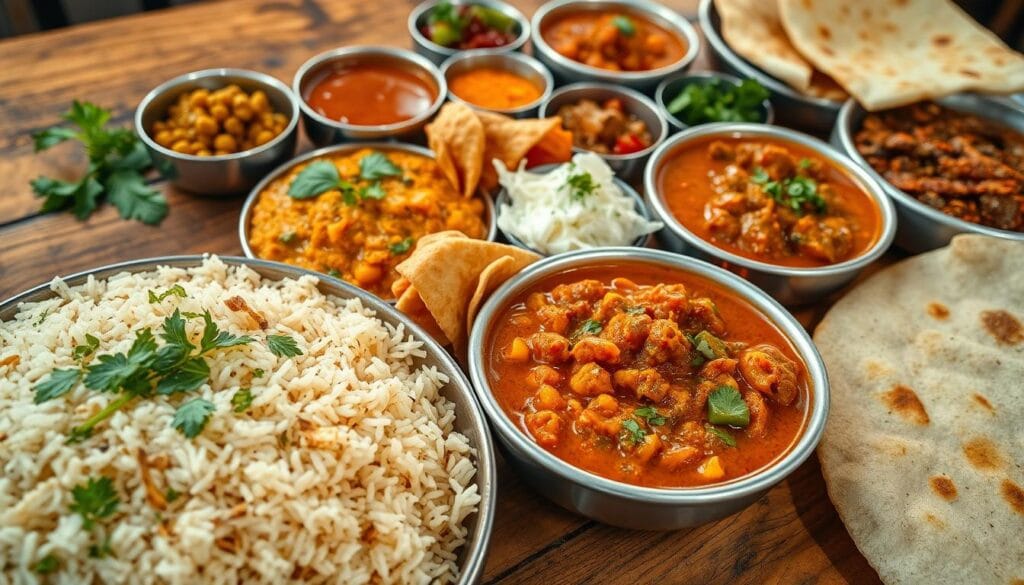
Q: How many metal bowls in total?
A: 14